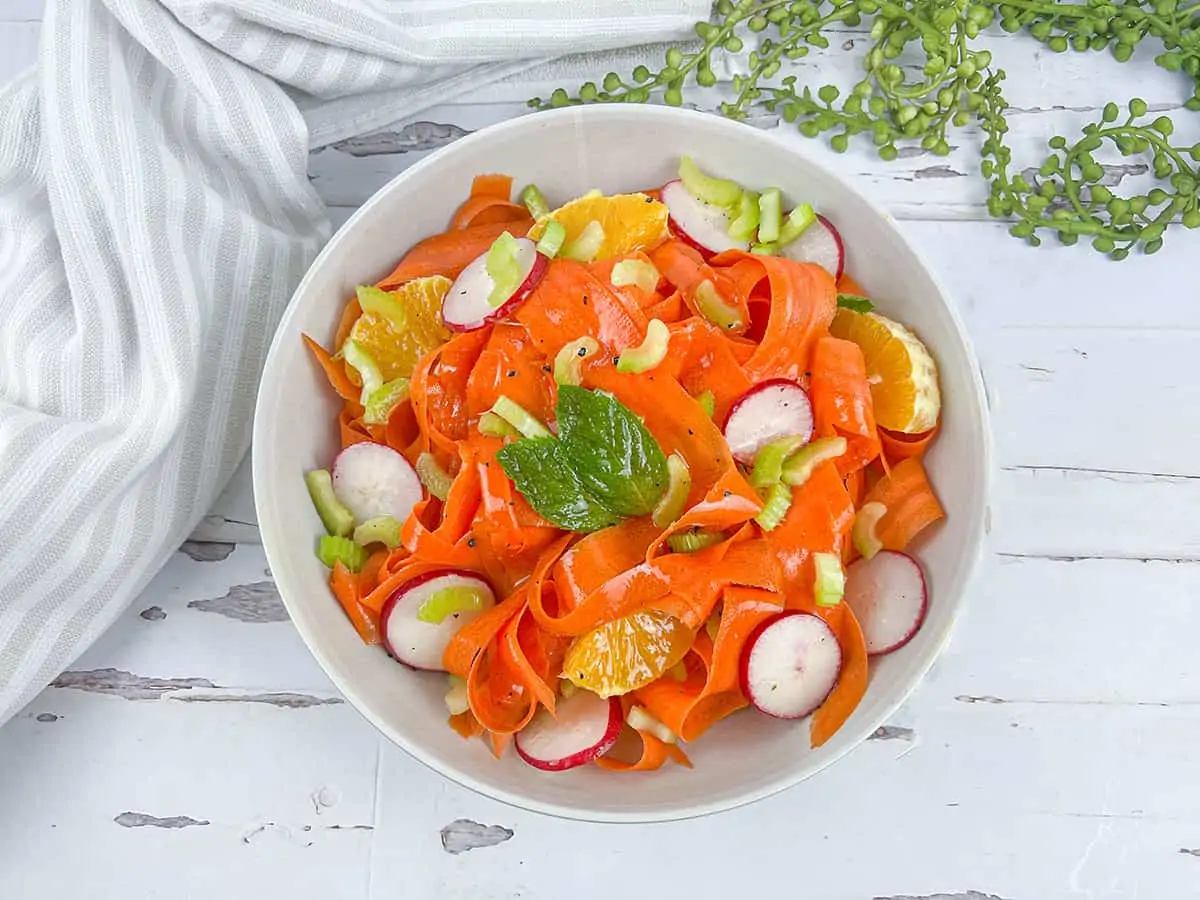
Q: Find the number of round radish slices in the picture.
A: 9